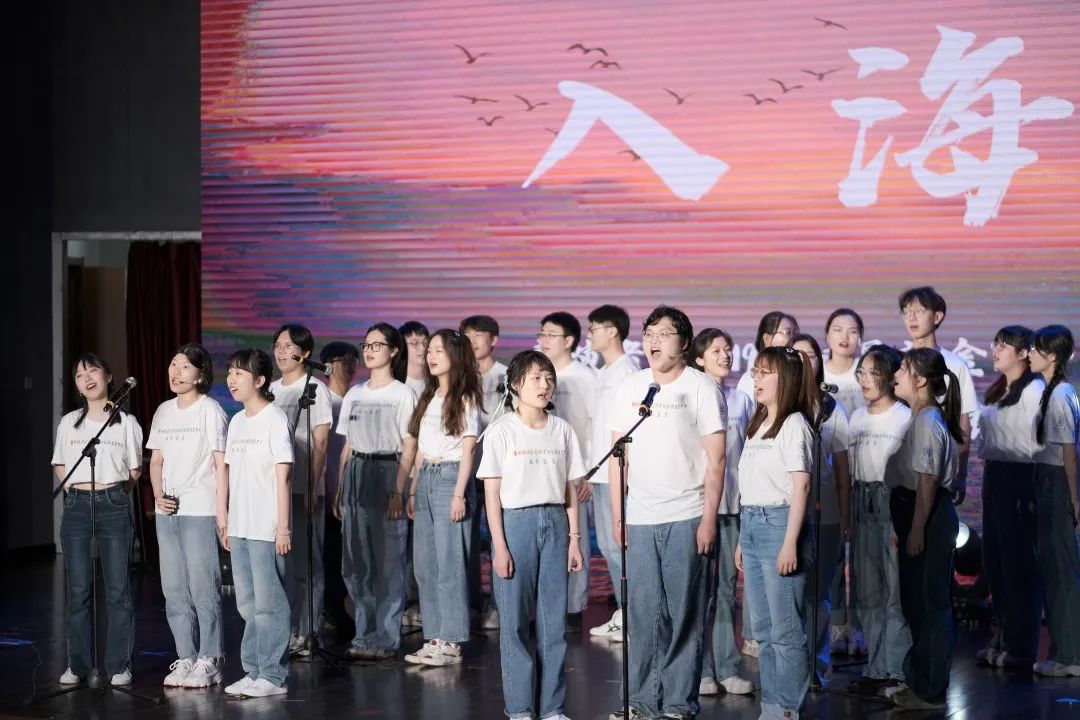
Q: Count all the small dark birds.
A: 13